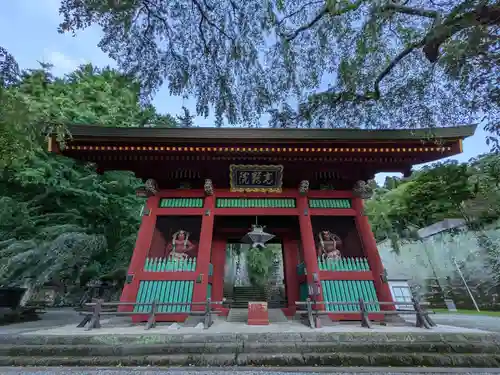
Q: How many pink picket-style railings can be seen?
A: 0